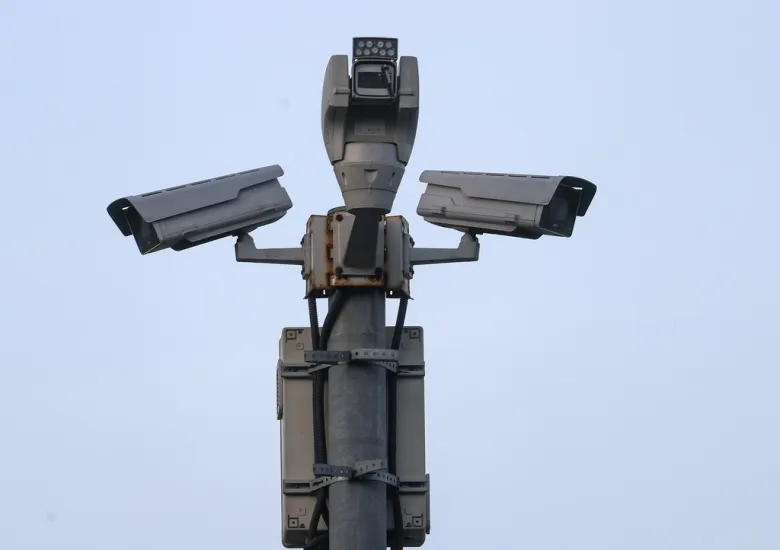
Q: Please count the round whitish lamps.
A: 9